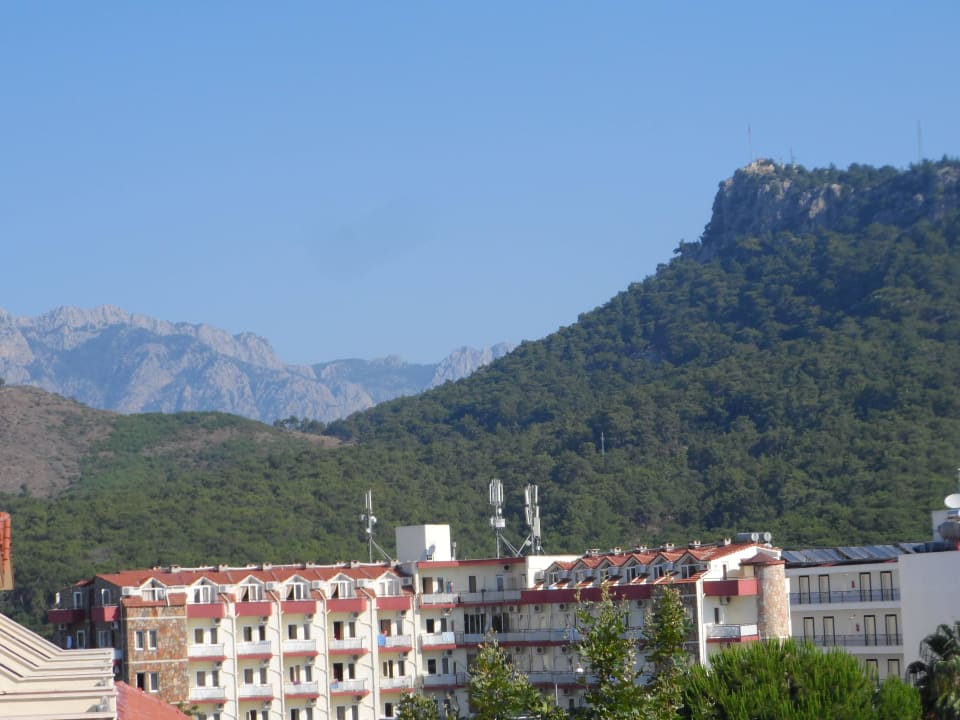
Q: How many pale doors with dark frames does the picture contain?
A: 10